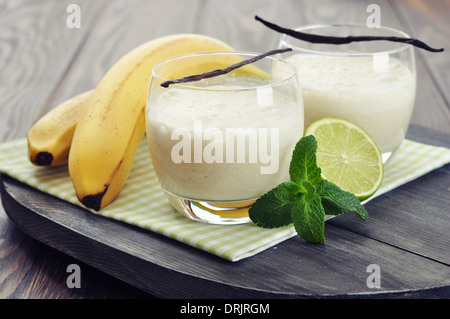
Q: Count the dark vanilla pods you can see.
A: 2